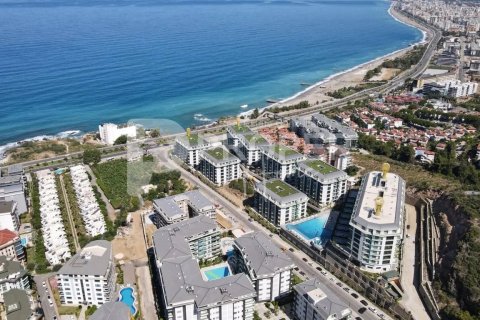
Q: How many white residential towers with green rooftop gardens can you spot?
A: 7